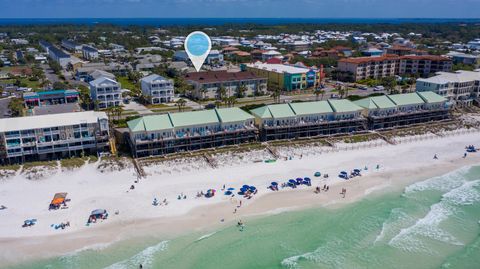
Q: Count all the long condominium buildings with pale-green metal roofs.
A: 3